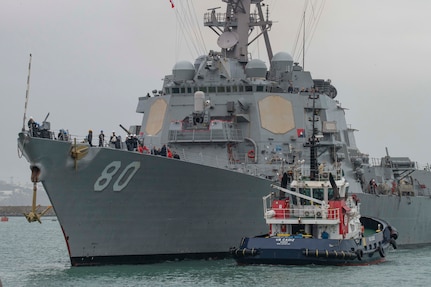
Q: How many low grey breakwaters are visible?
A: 1